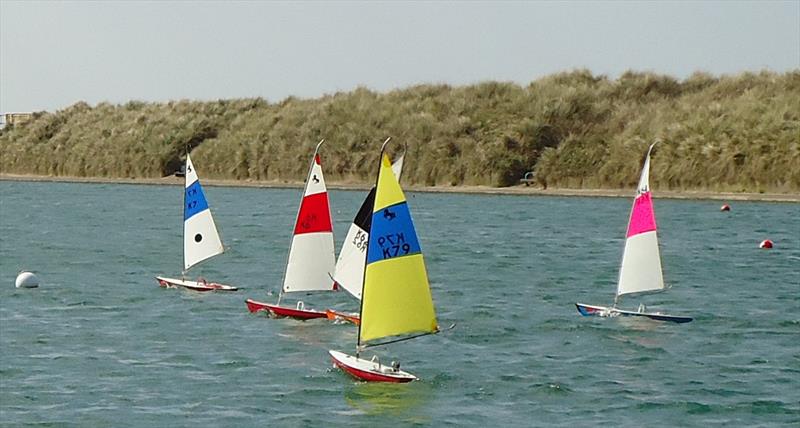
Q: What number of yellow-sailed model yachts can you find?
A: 1